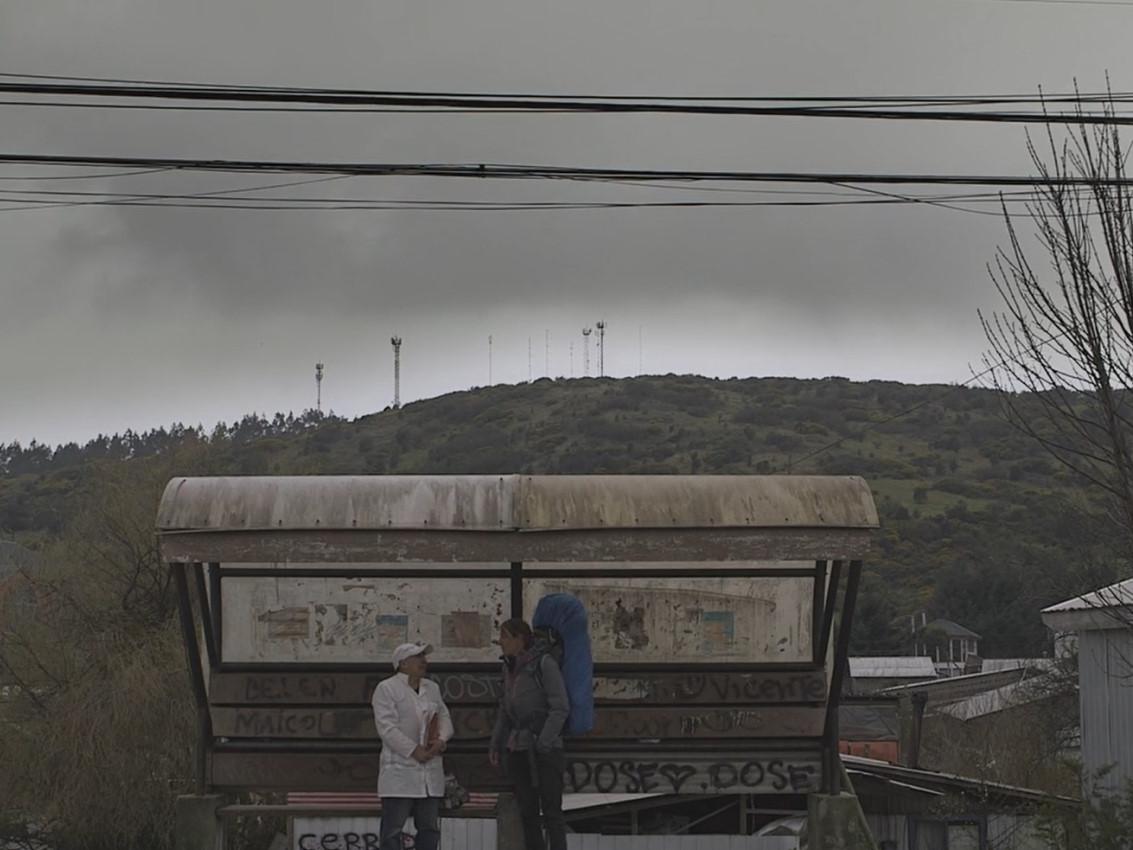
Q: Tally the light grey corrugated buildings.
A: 1